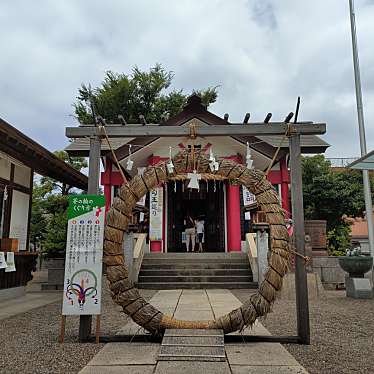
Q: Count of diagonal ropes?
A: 2